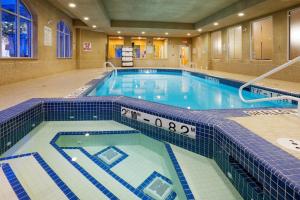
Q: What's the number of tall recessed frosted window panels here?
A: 4